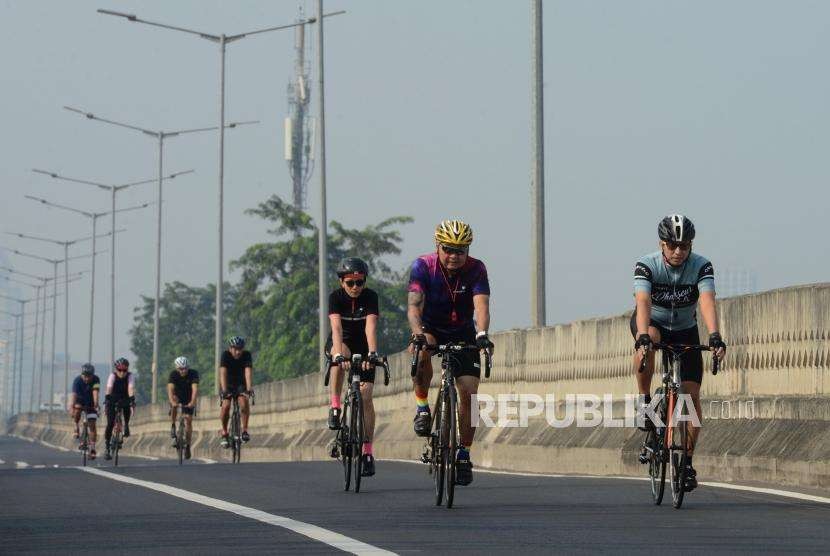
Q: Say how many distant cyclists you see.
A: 4